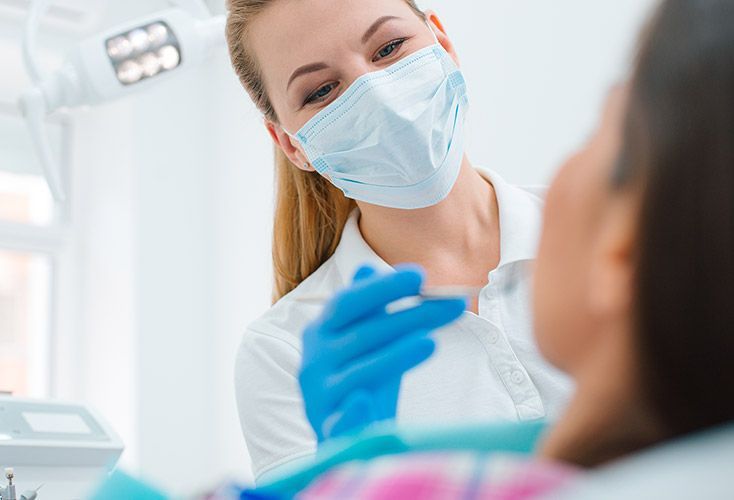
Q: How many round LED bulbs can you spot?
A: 6